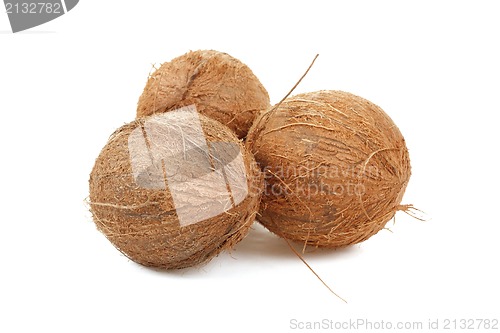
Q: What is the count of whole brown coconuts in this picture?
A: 3